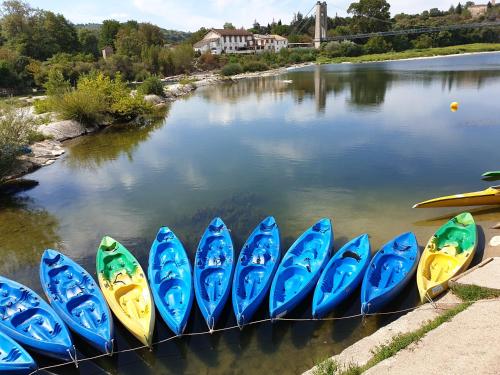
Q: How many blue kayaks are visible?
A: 9